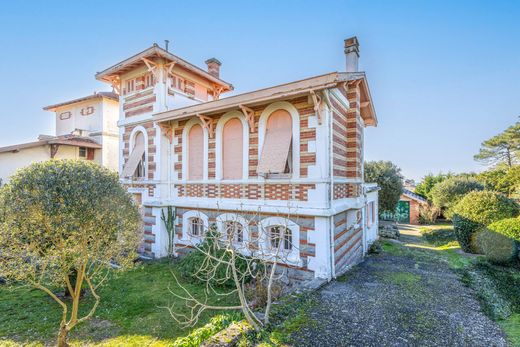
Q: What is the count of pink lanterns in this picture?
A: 0